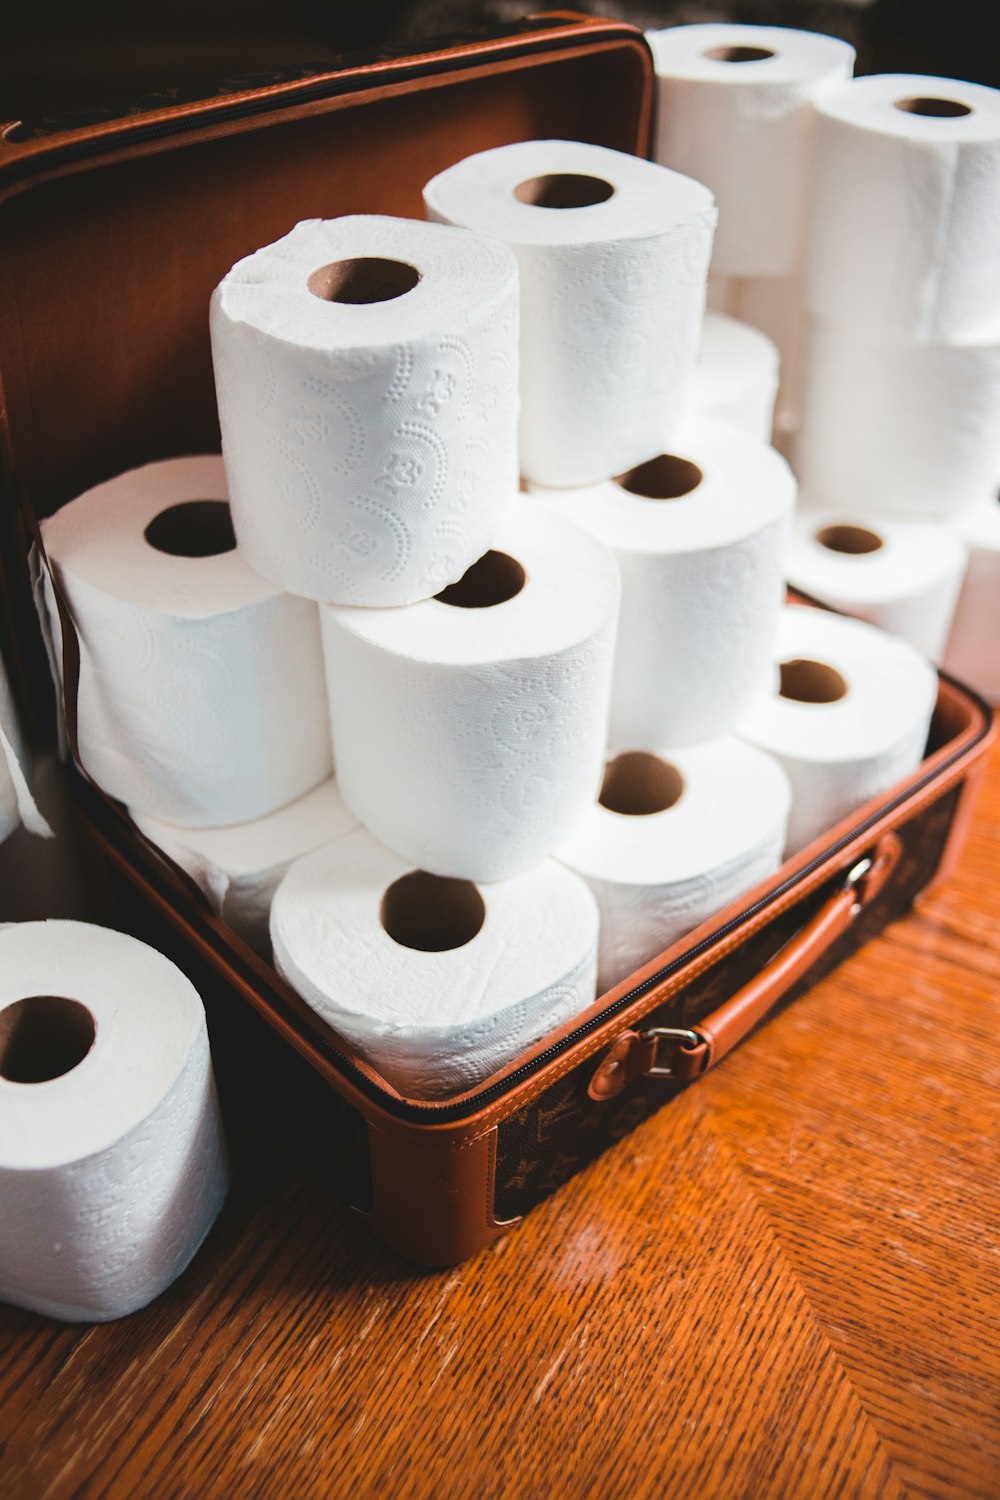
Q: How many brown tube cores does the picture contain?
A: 12